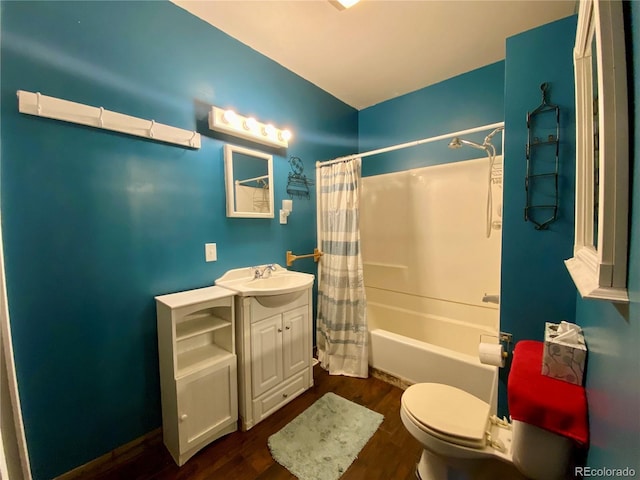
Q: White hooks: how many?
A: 4